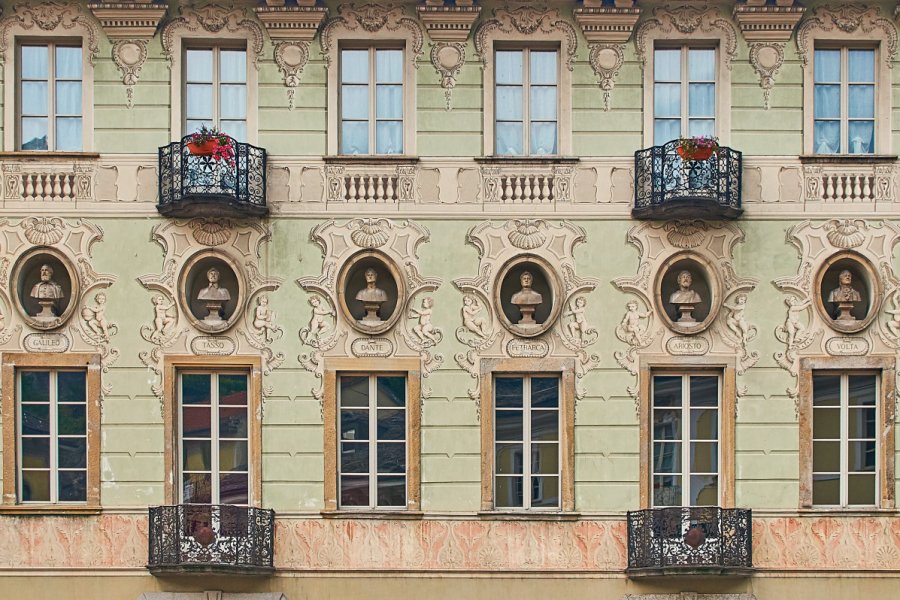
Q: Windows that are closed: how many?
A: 12